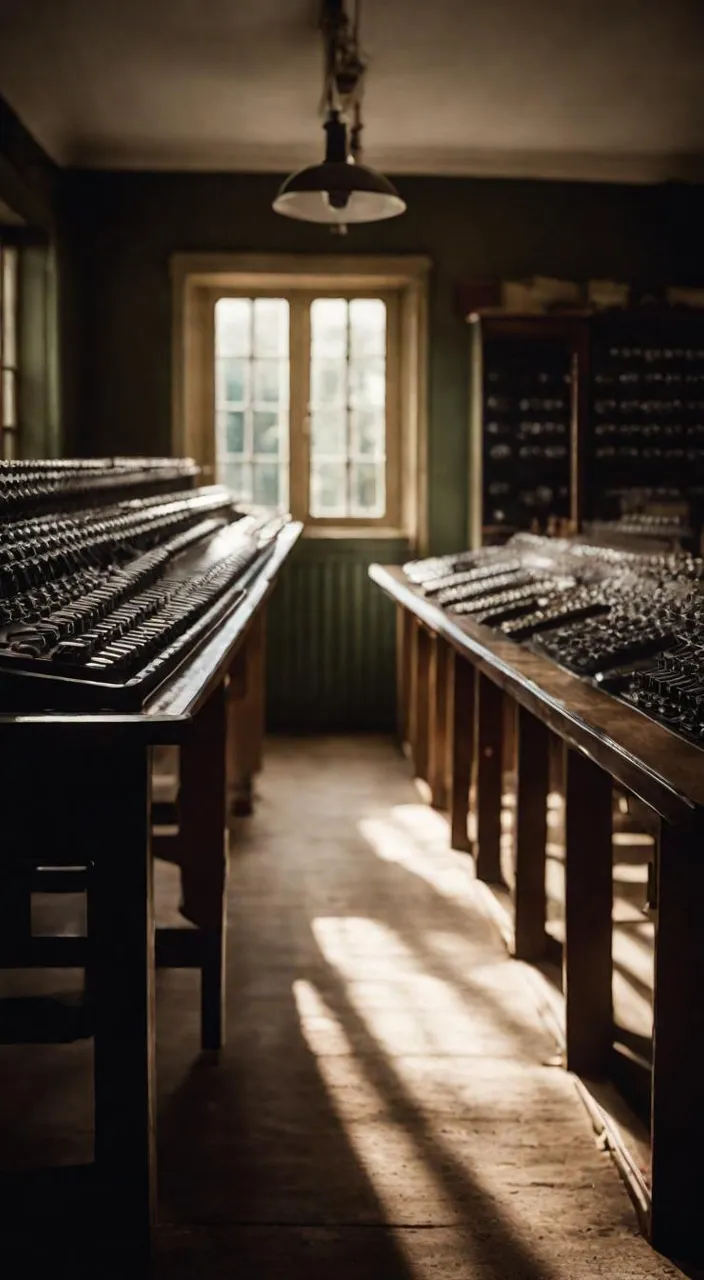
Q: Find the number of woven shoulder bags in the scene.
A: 0